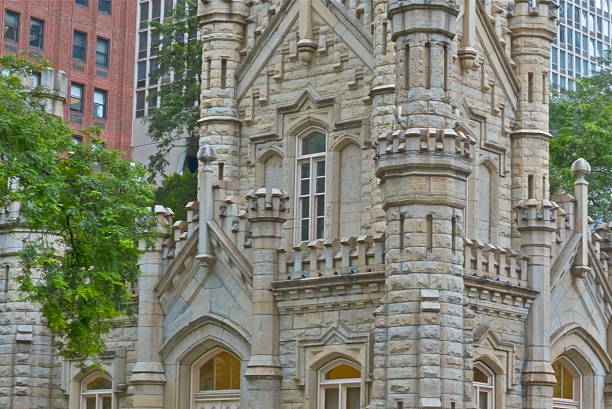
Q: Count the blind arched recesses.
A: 3